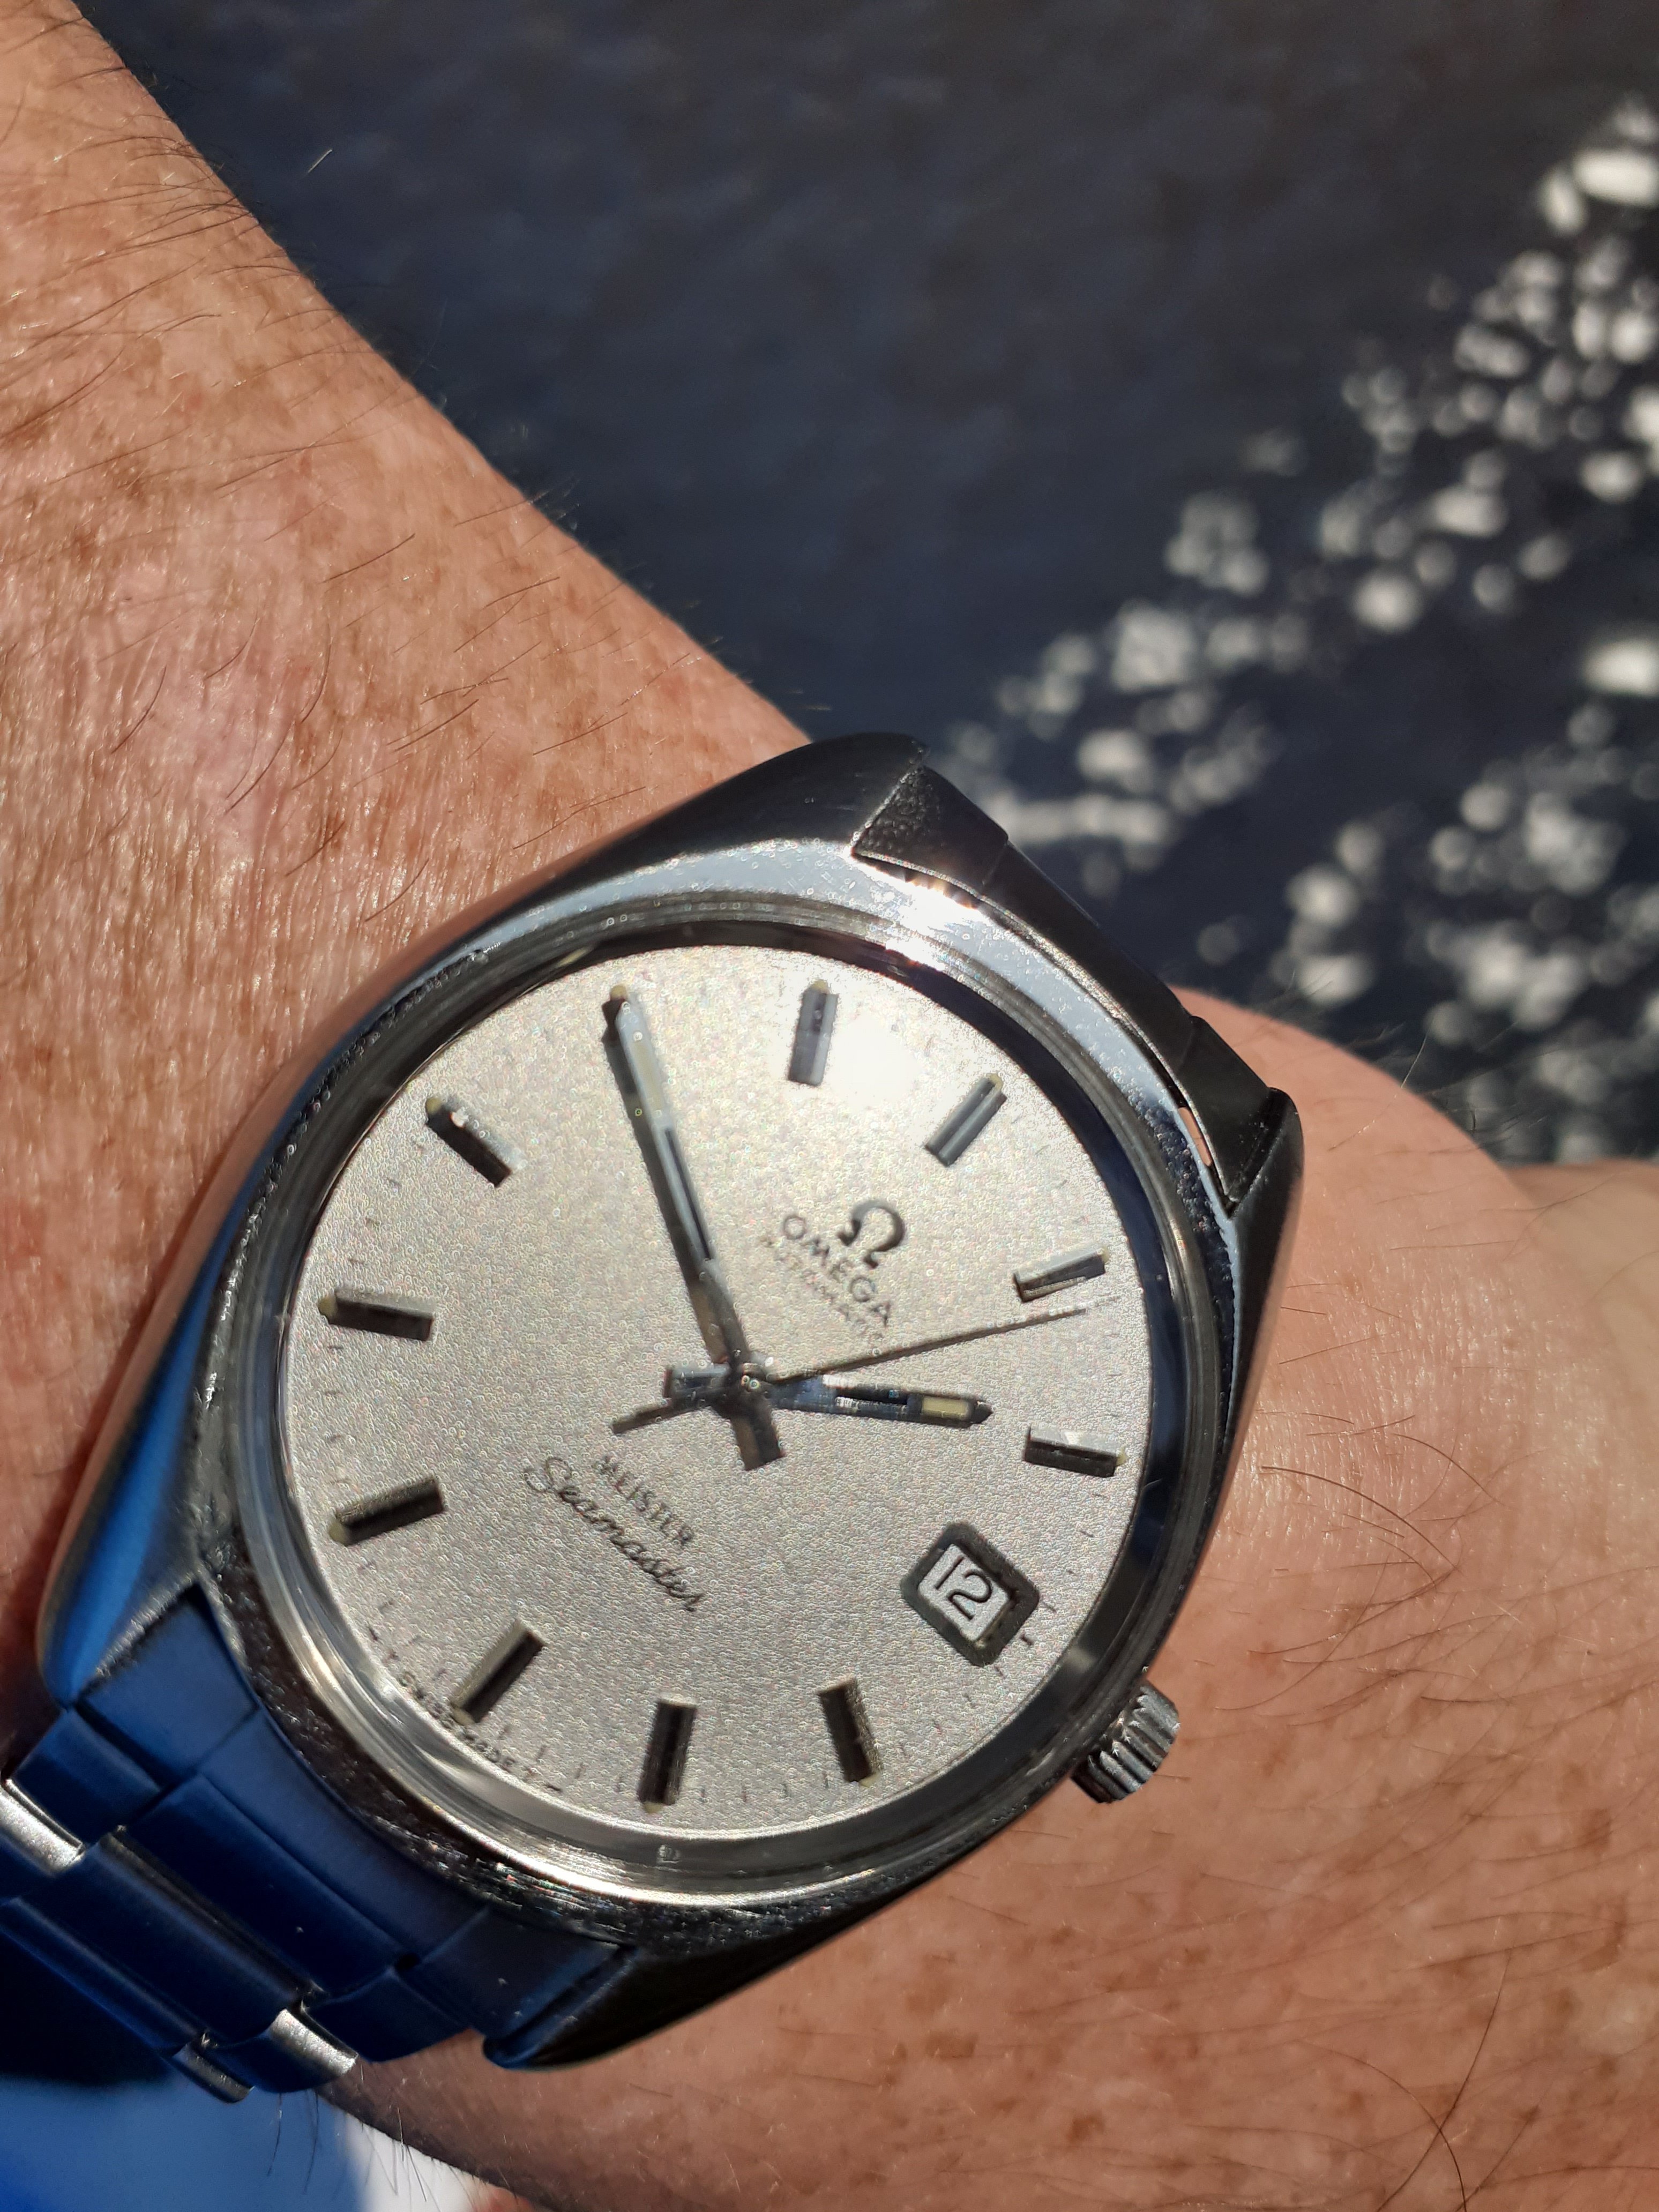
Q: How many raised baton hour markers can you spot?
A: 11